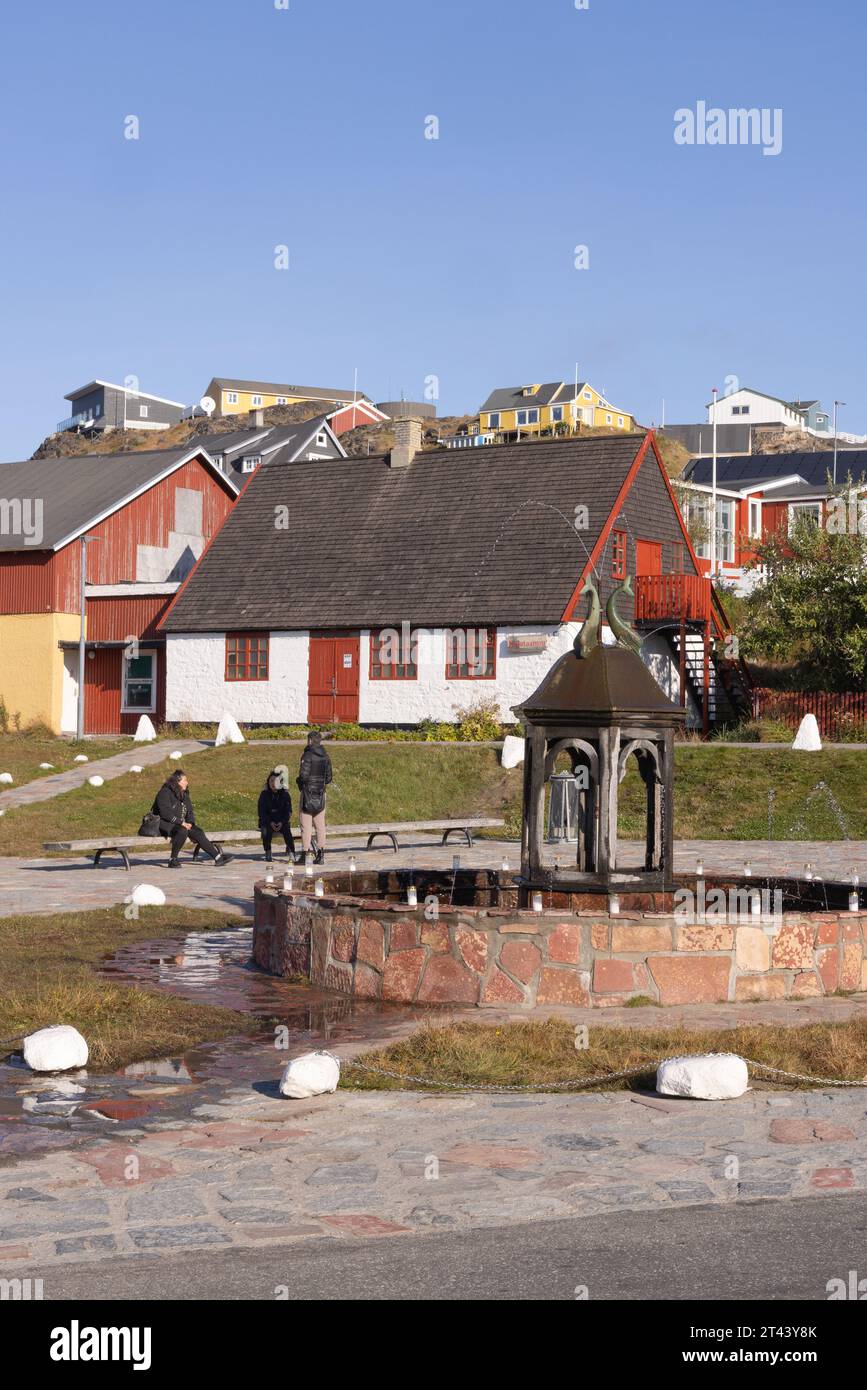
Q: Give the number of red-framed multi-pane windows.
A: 5